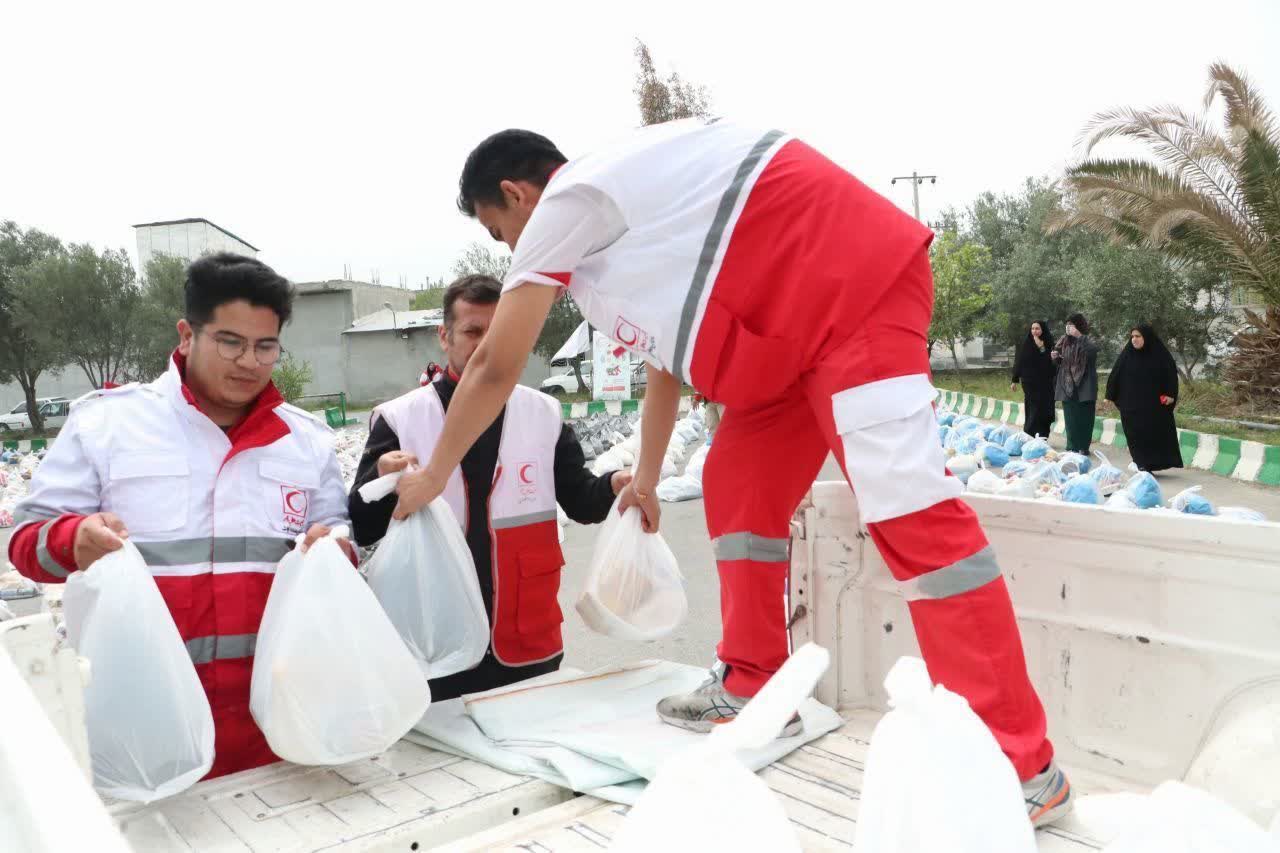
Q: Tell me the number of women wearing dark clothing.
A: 3